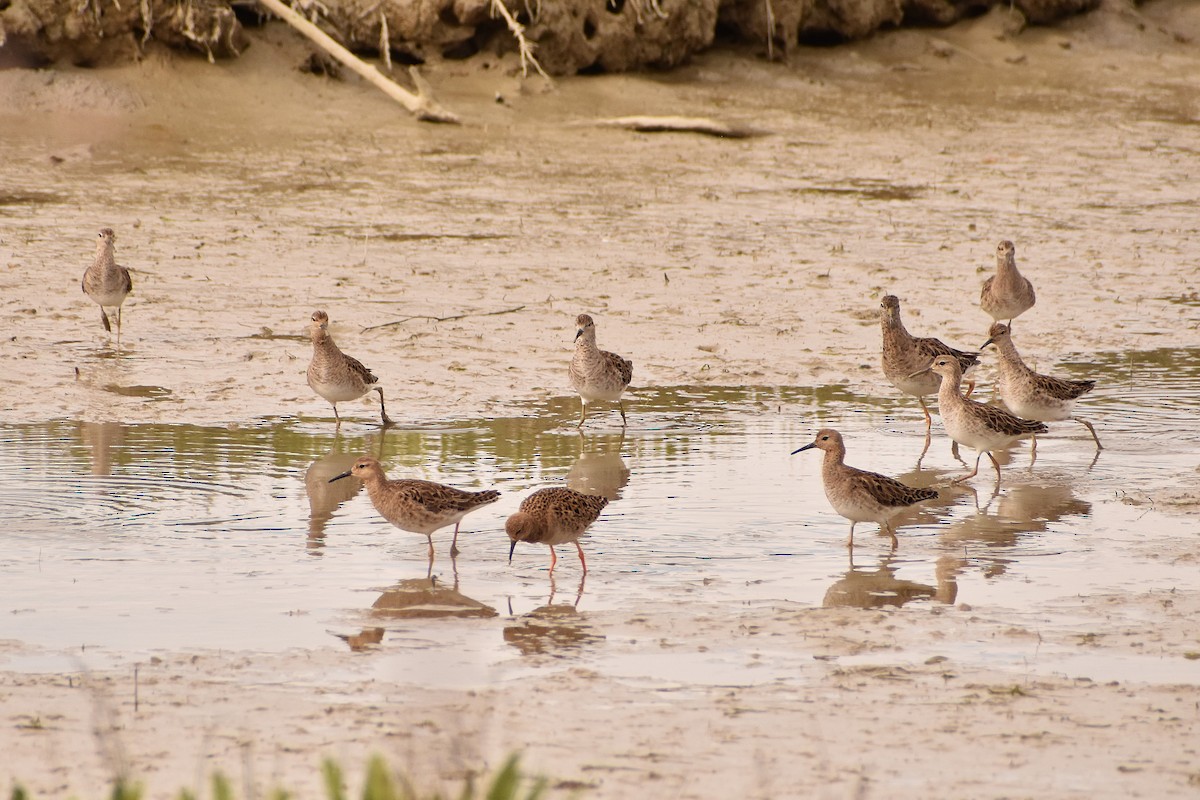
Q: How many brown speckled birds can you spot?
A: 10